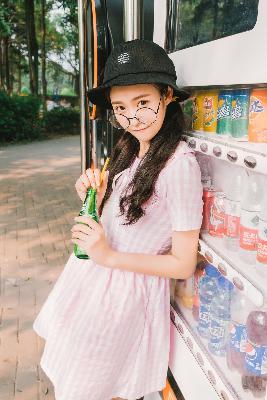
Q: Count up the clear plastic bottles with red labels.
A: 3